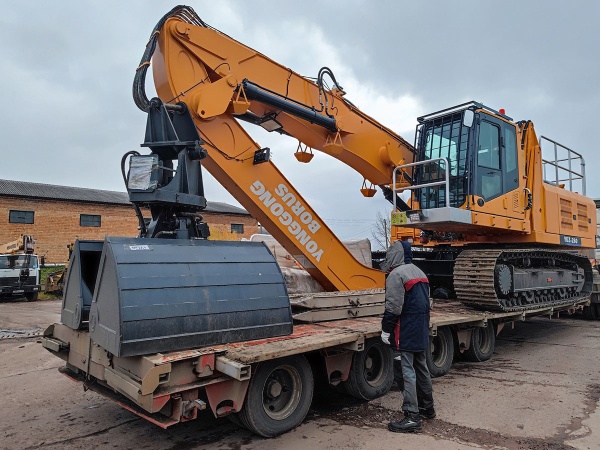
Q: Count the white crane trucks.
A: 1